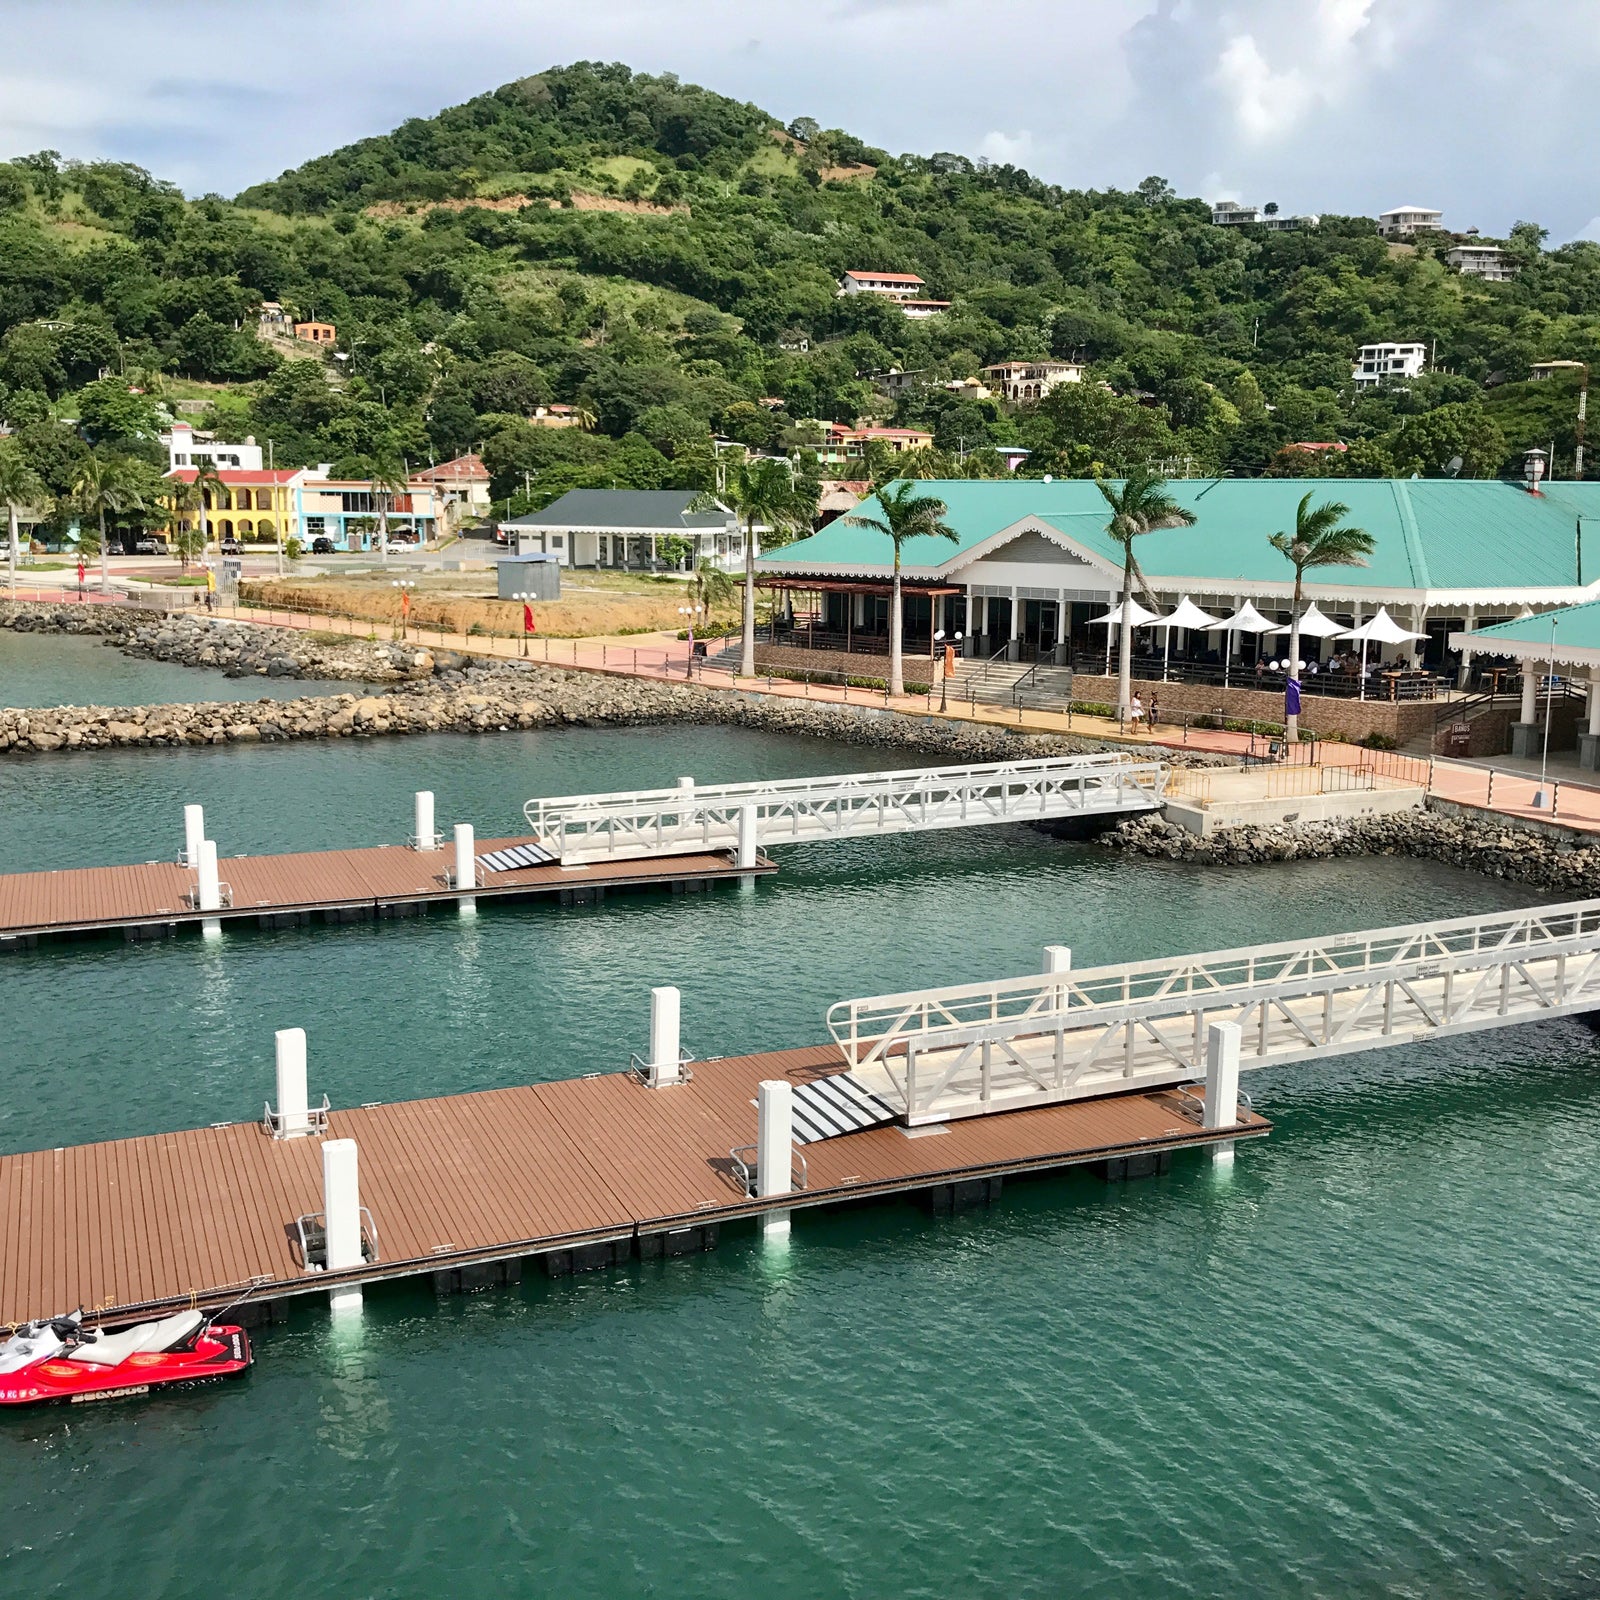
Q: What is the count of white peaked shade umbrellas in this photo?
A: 5